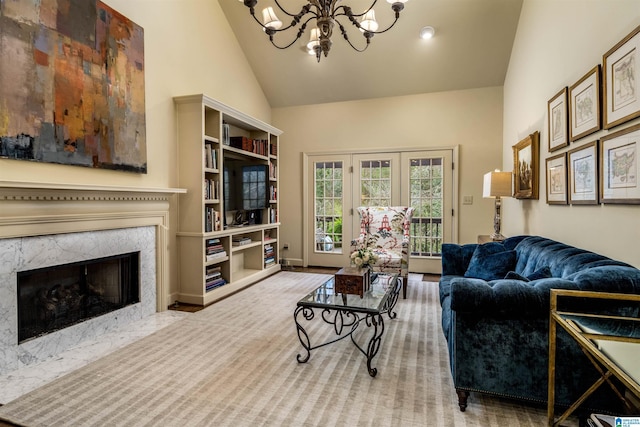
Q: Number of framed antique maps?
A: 6